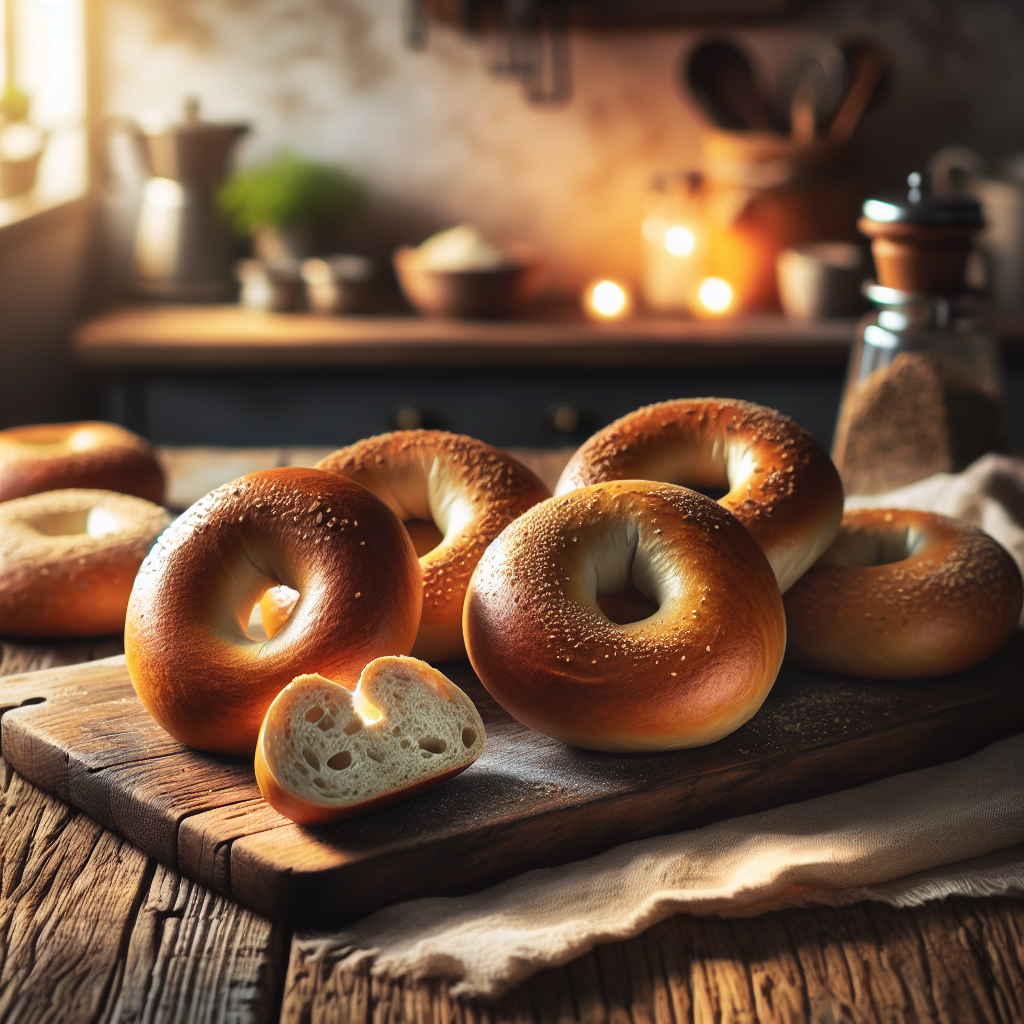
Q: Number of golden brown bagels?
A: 7